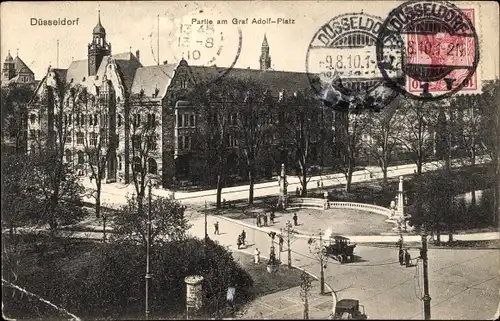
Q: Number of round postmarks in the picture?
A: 3